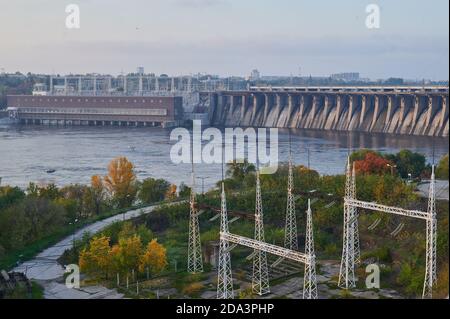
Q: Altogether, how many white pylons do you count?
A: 8